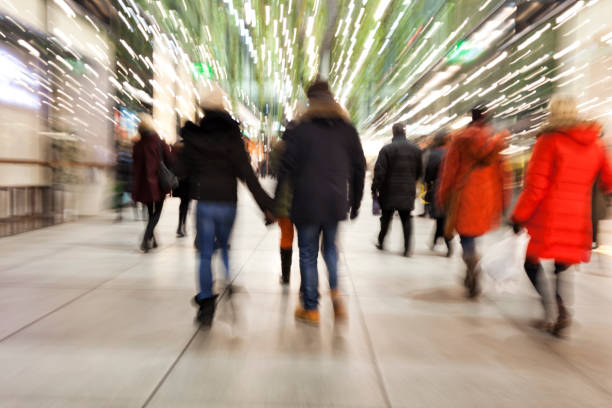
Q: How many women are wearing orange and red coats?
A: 2